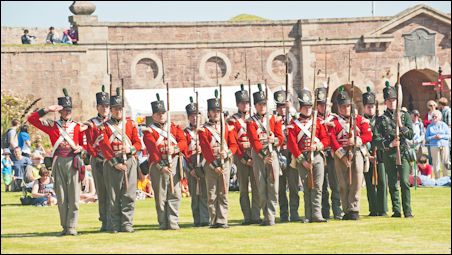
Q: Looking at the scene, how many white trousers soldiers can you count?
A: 12